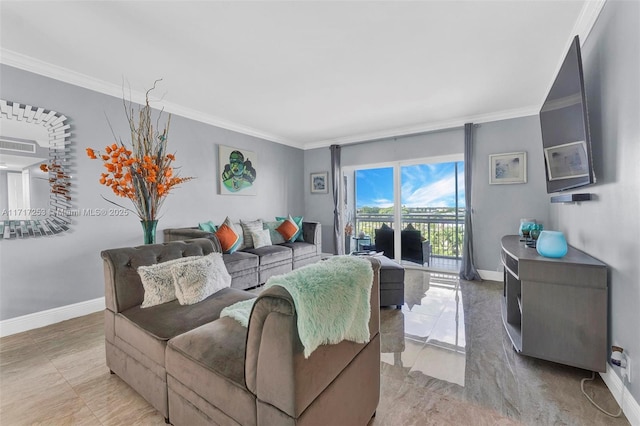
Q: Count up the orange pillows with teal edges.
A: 2